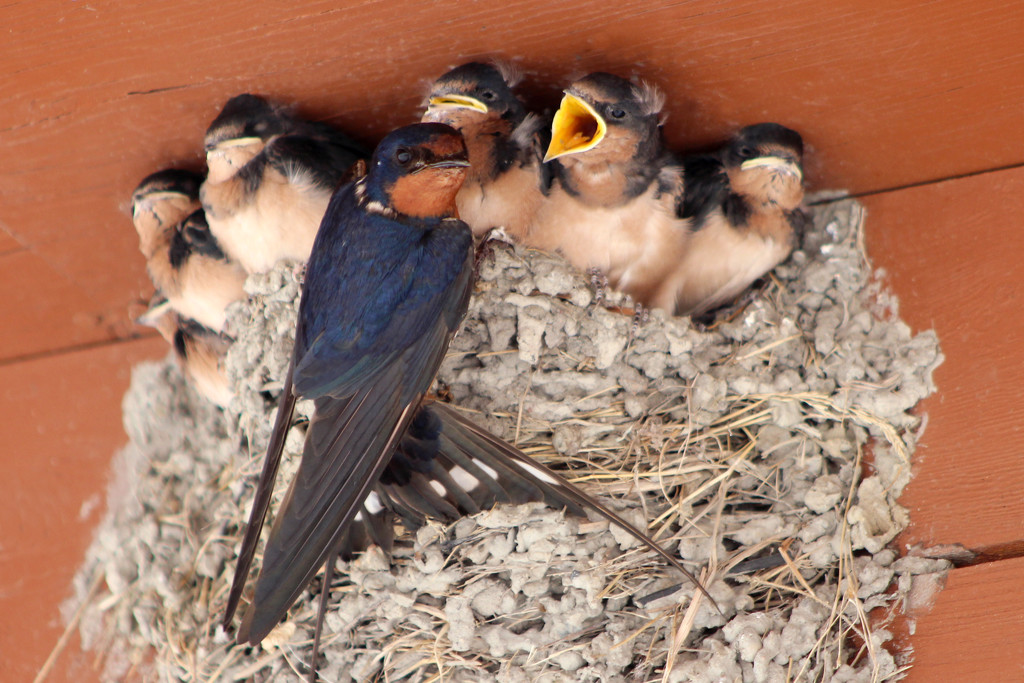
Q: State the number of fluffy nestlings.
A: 6